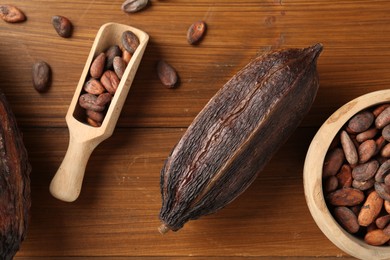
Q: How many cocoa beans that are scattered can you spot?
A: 6